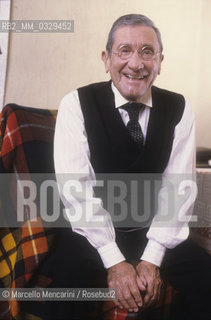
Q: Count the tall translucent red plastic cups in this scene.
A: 0